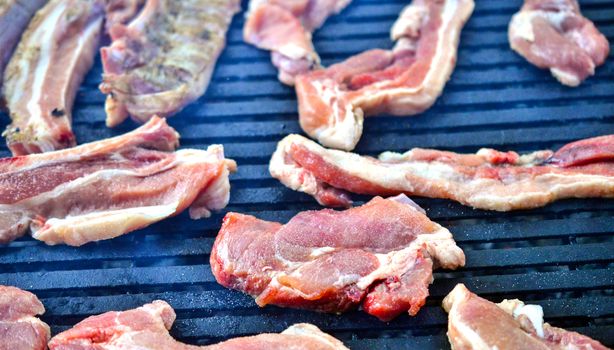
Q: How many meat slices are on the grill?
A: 12